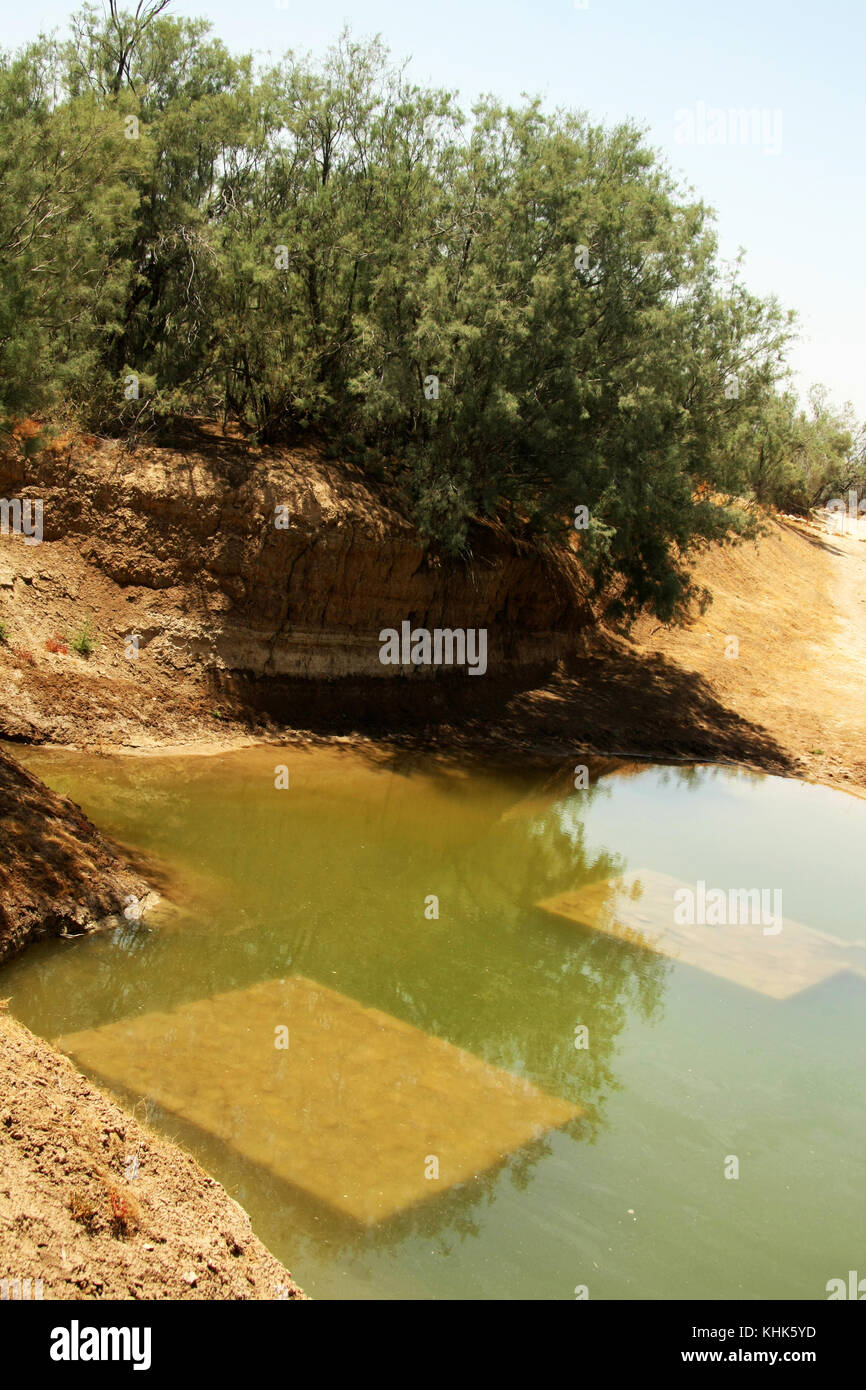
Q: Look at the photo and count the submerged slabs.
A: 2